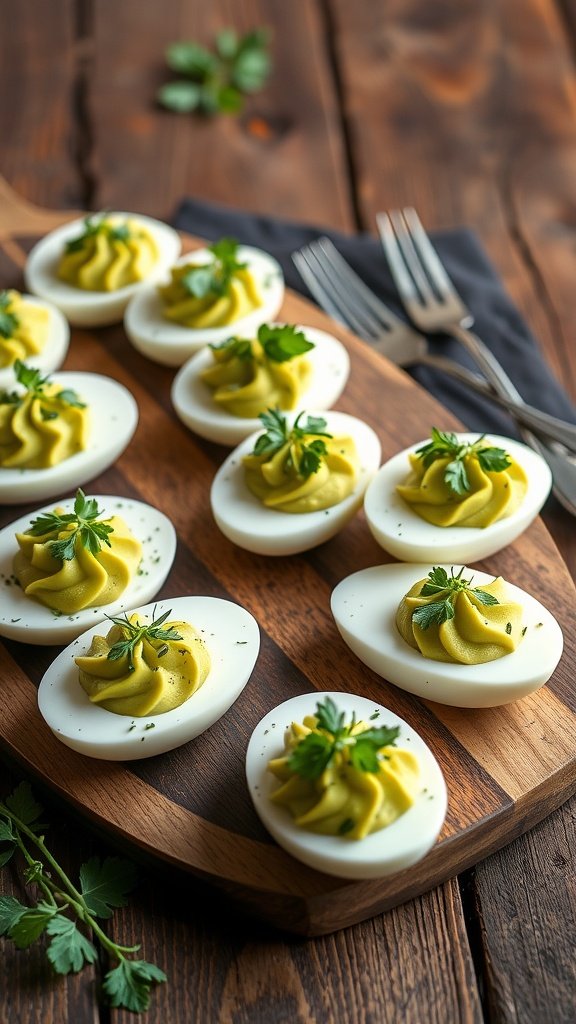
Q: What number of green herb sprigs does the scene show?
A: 13